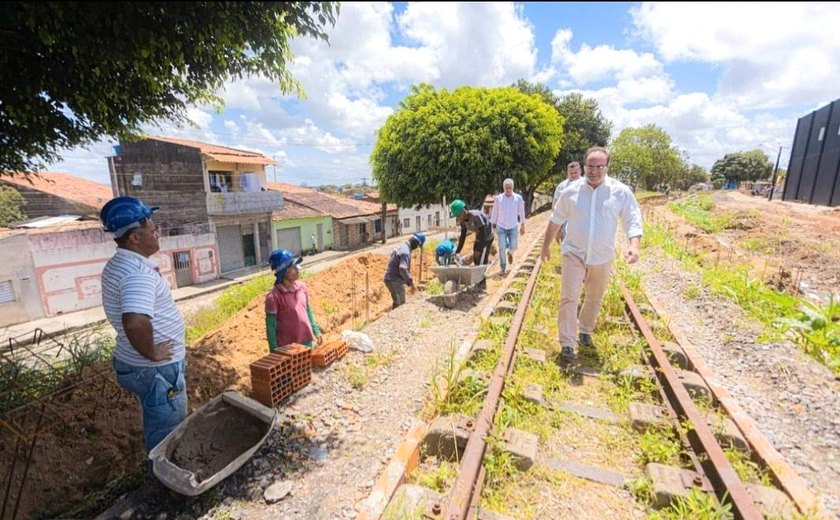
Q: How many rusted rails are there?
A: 2